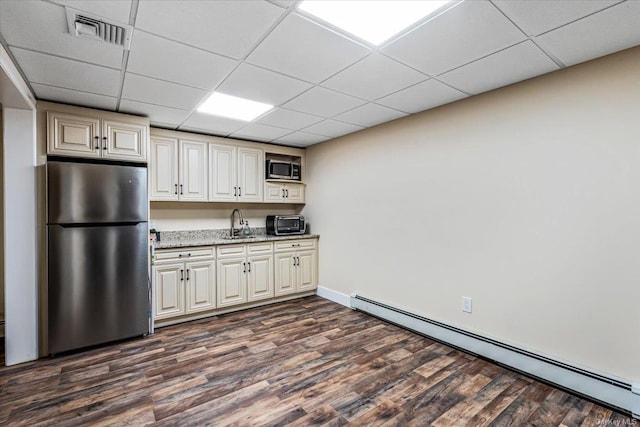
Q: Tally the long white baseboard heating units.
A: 1